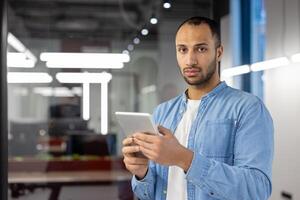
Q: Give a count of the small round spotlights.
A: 6